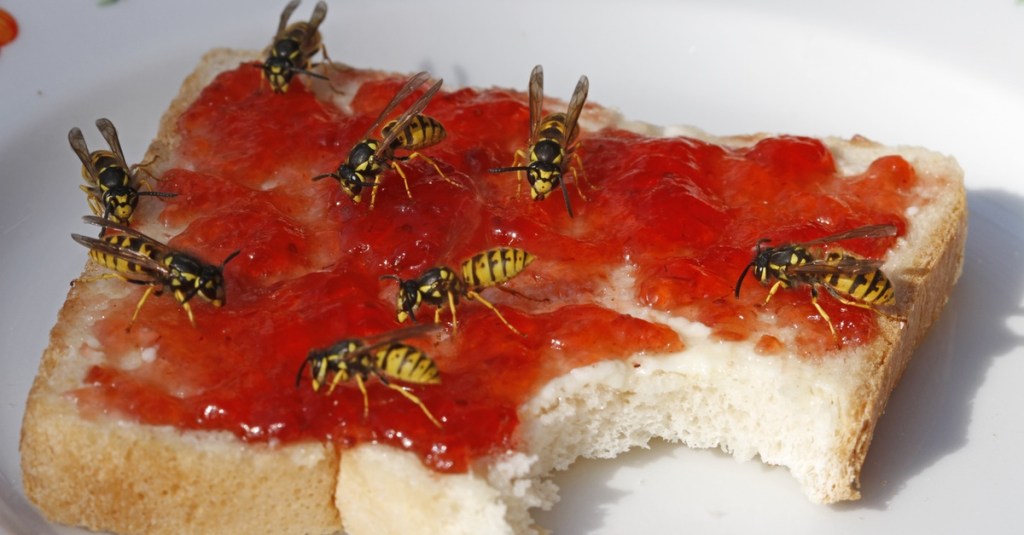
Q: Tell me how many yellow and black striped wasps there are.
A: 8